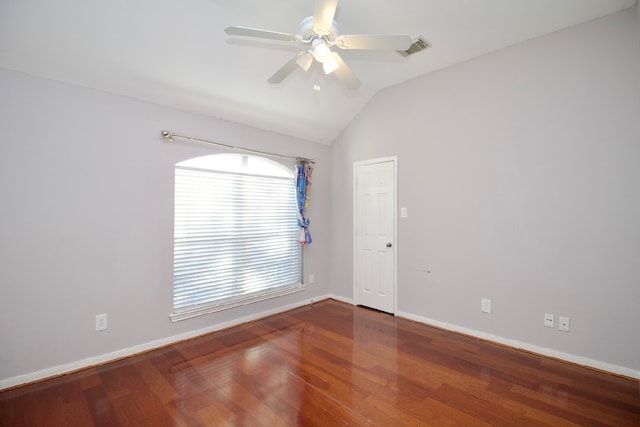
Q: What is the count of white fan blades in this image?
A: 5